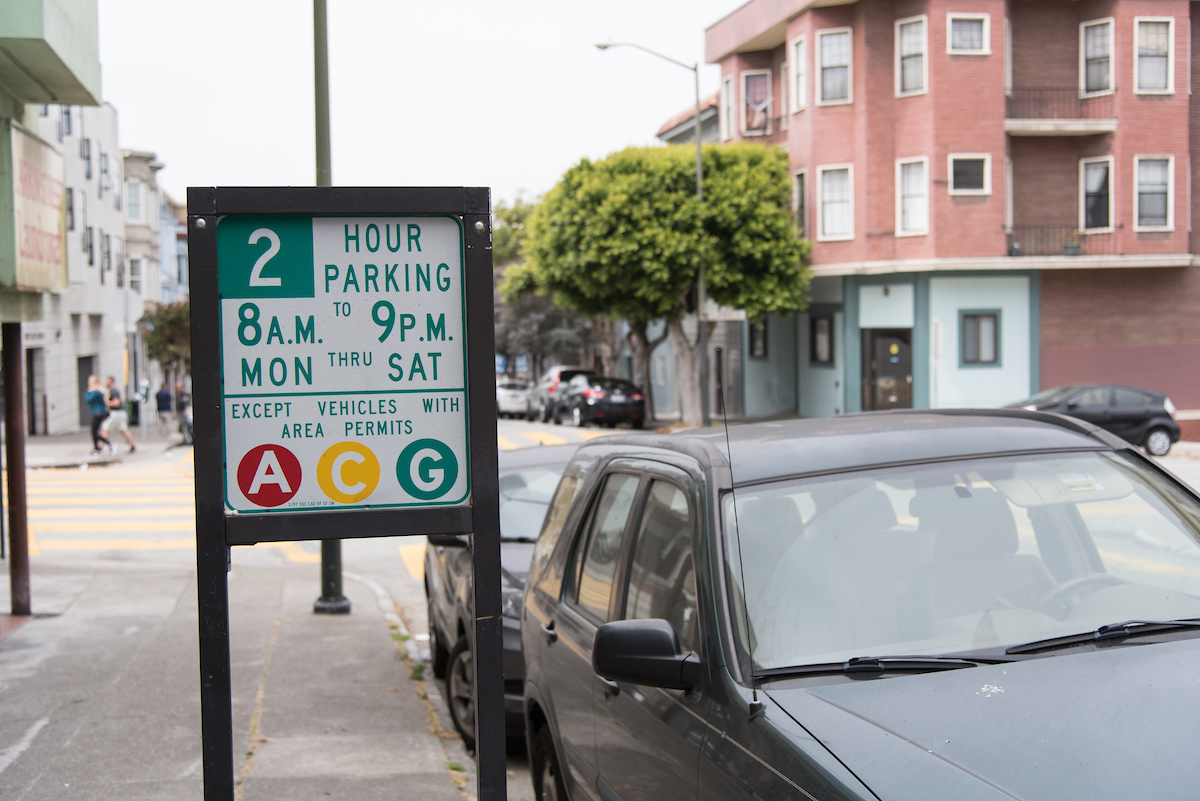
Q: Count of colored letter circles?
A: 3